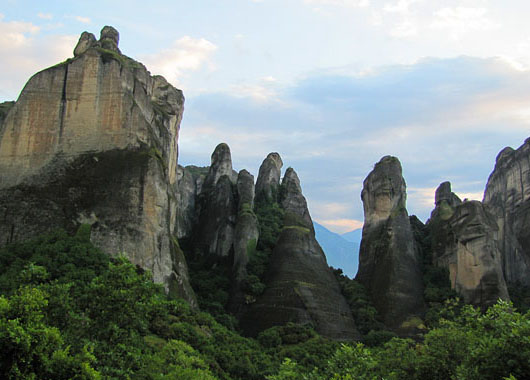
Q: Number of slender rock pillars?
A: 5